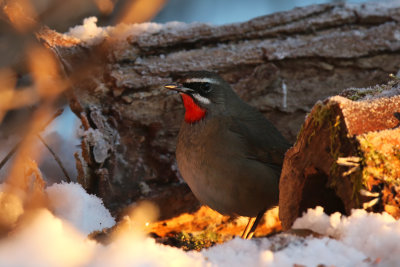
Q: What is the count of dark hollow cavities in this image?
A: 1